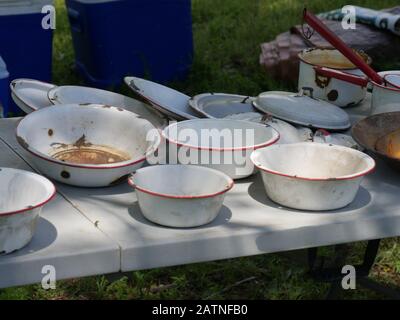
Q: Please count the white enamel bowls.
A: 5